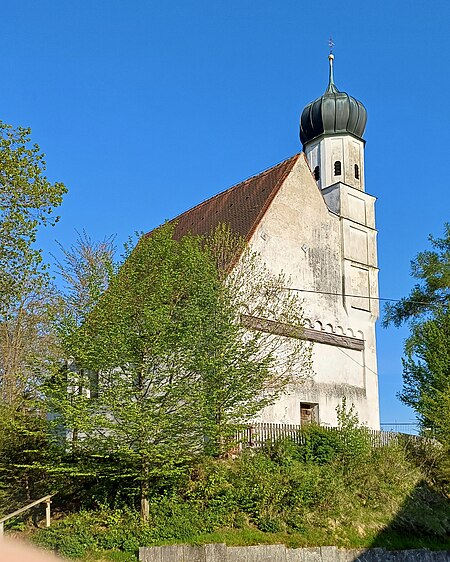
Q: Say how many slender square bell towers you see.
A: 1